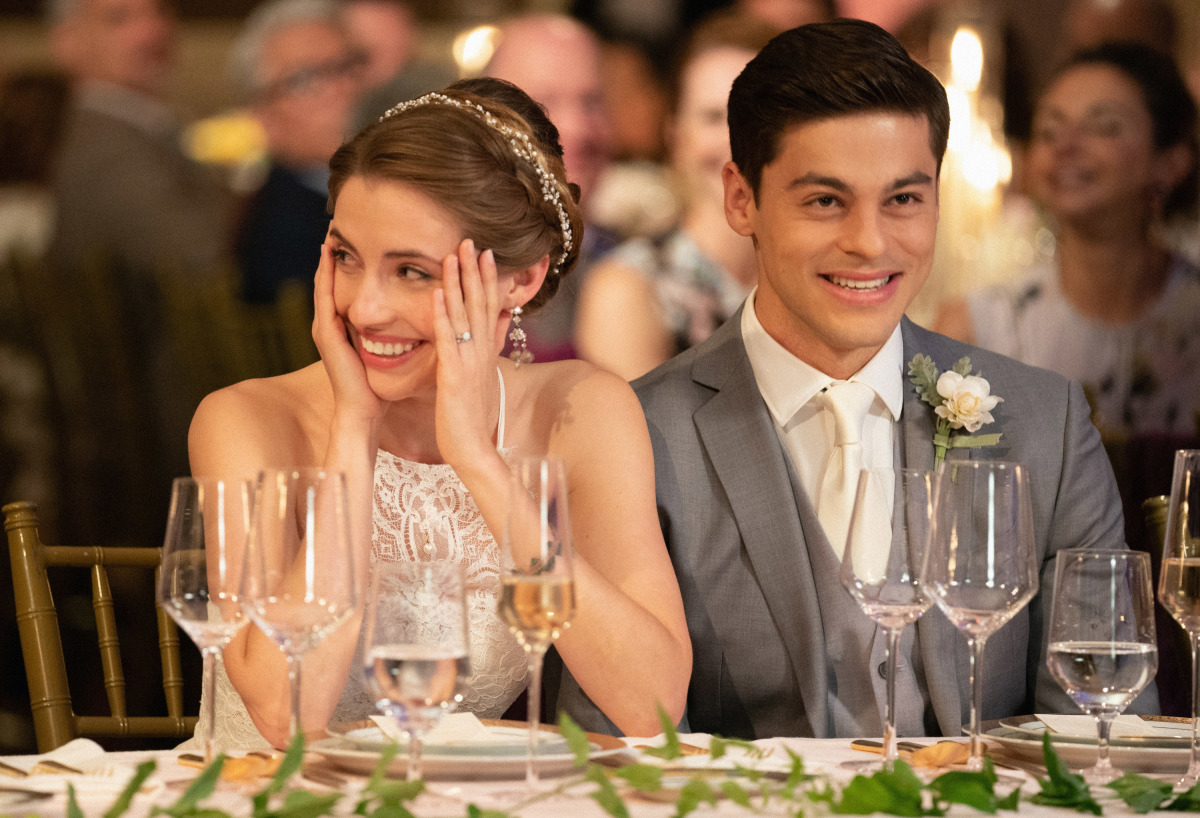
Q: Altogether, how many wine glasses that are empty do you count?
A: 4